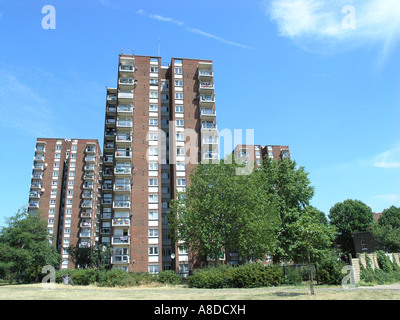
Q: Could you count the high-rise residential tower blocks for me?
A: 3